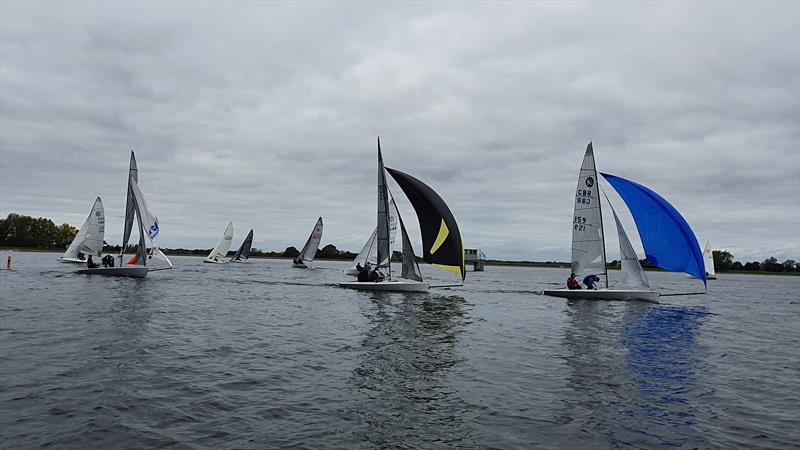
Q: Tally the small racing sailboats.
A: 9